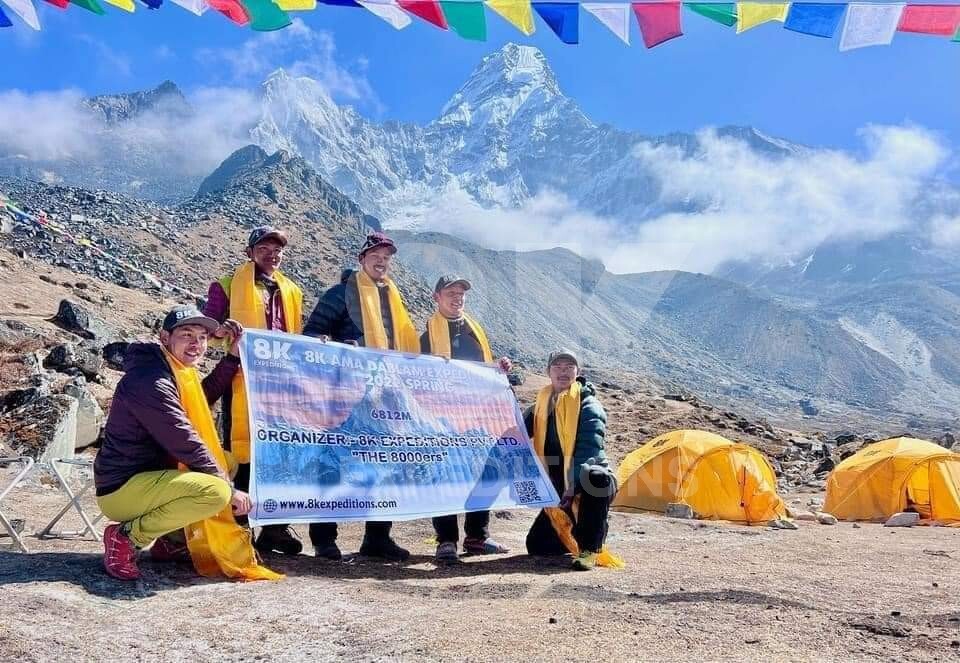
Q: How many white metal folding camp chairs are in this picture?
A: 2